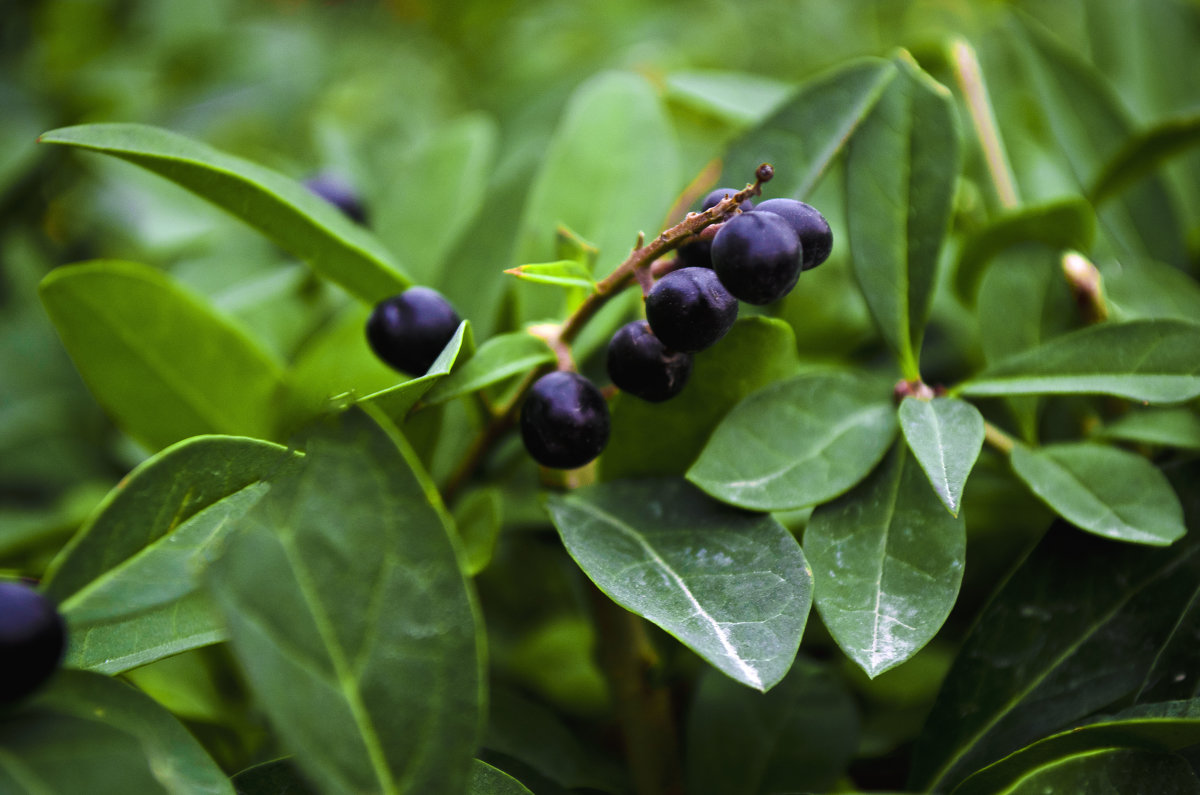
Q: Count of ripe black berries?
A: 10